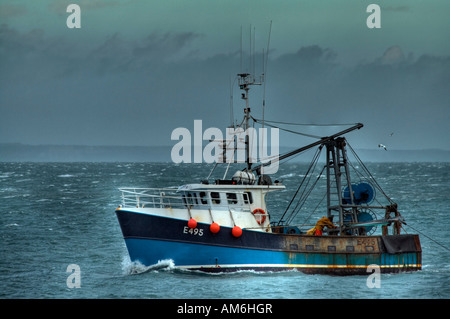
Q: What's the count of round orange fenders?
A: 3